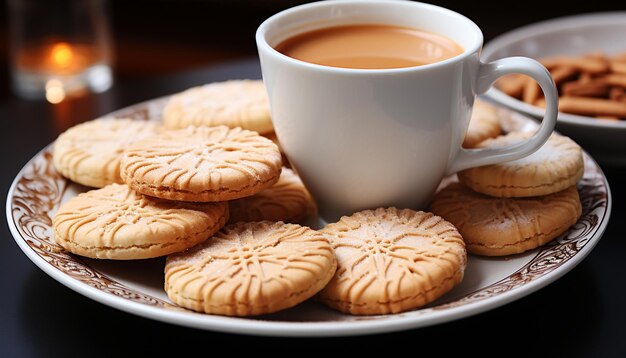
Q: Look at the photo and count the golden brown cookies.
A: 10